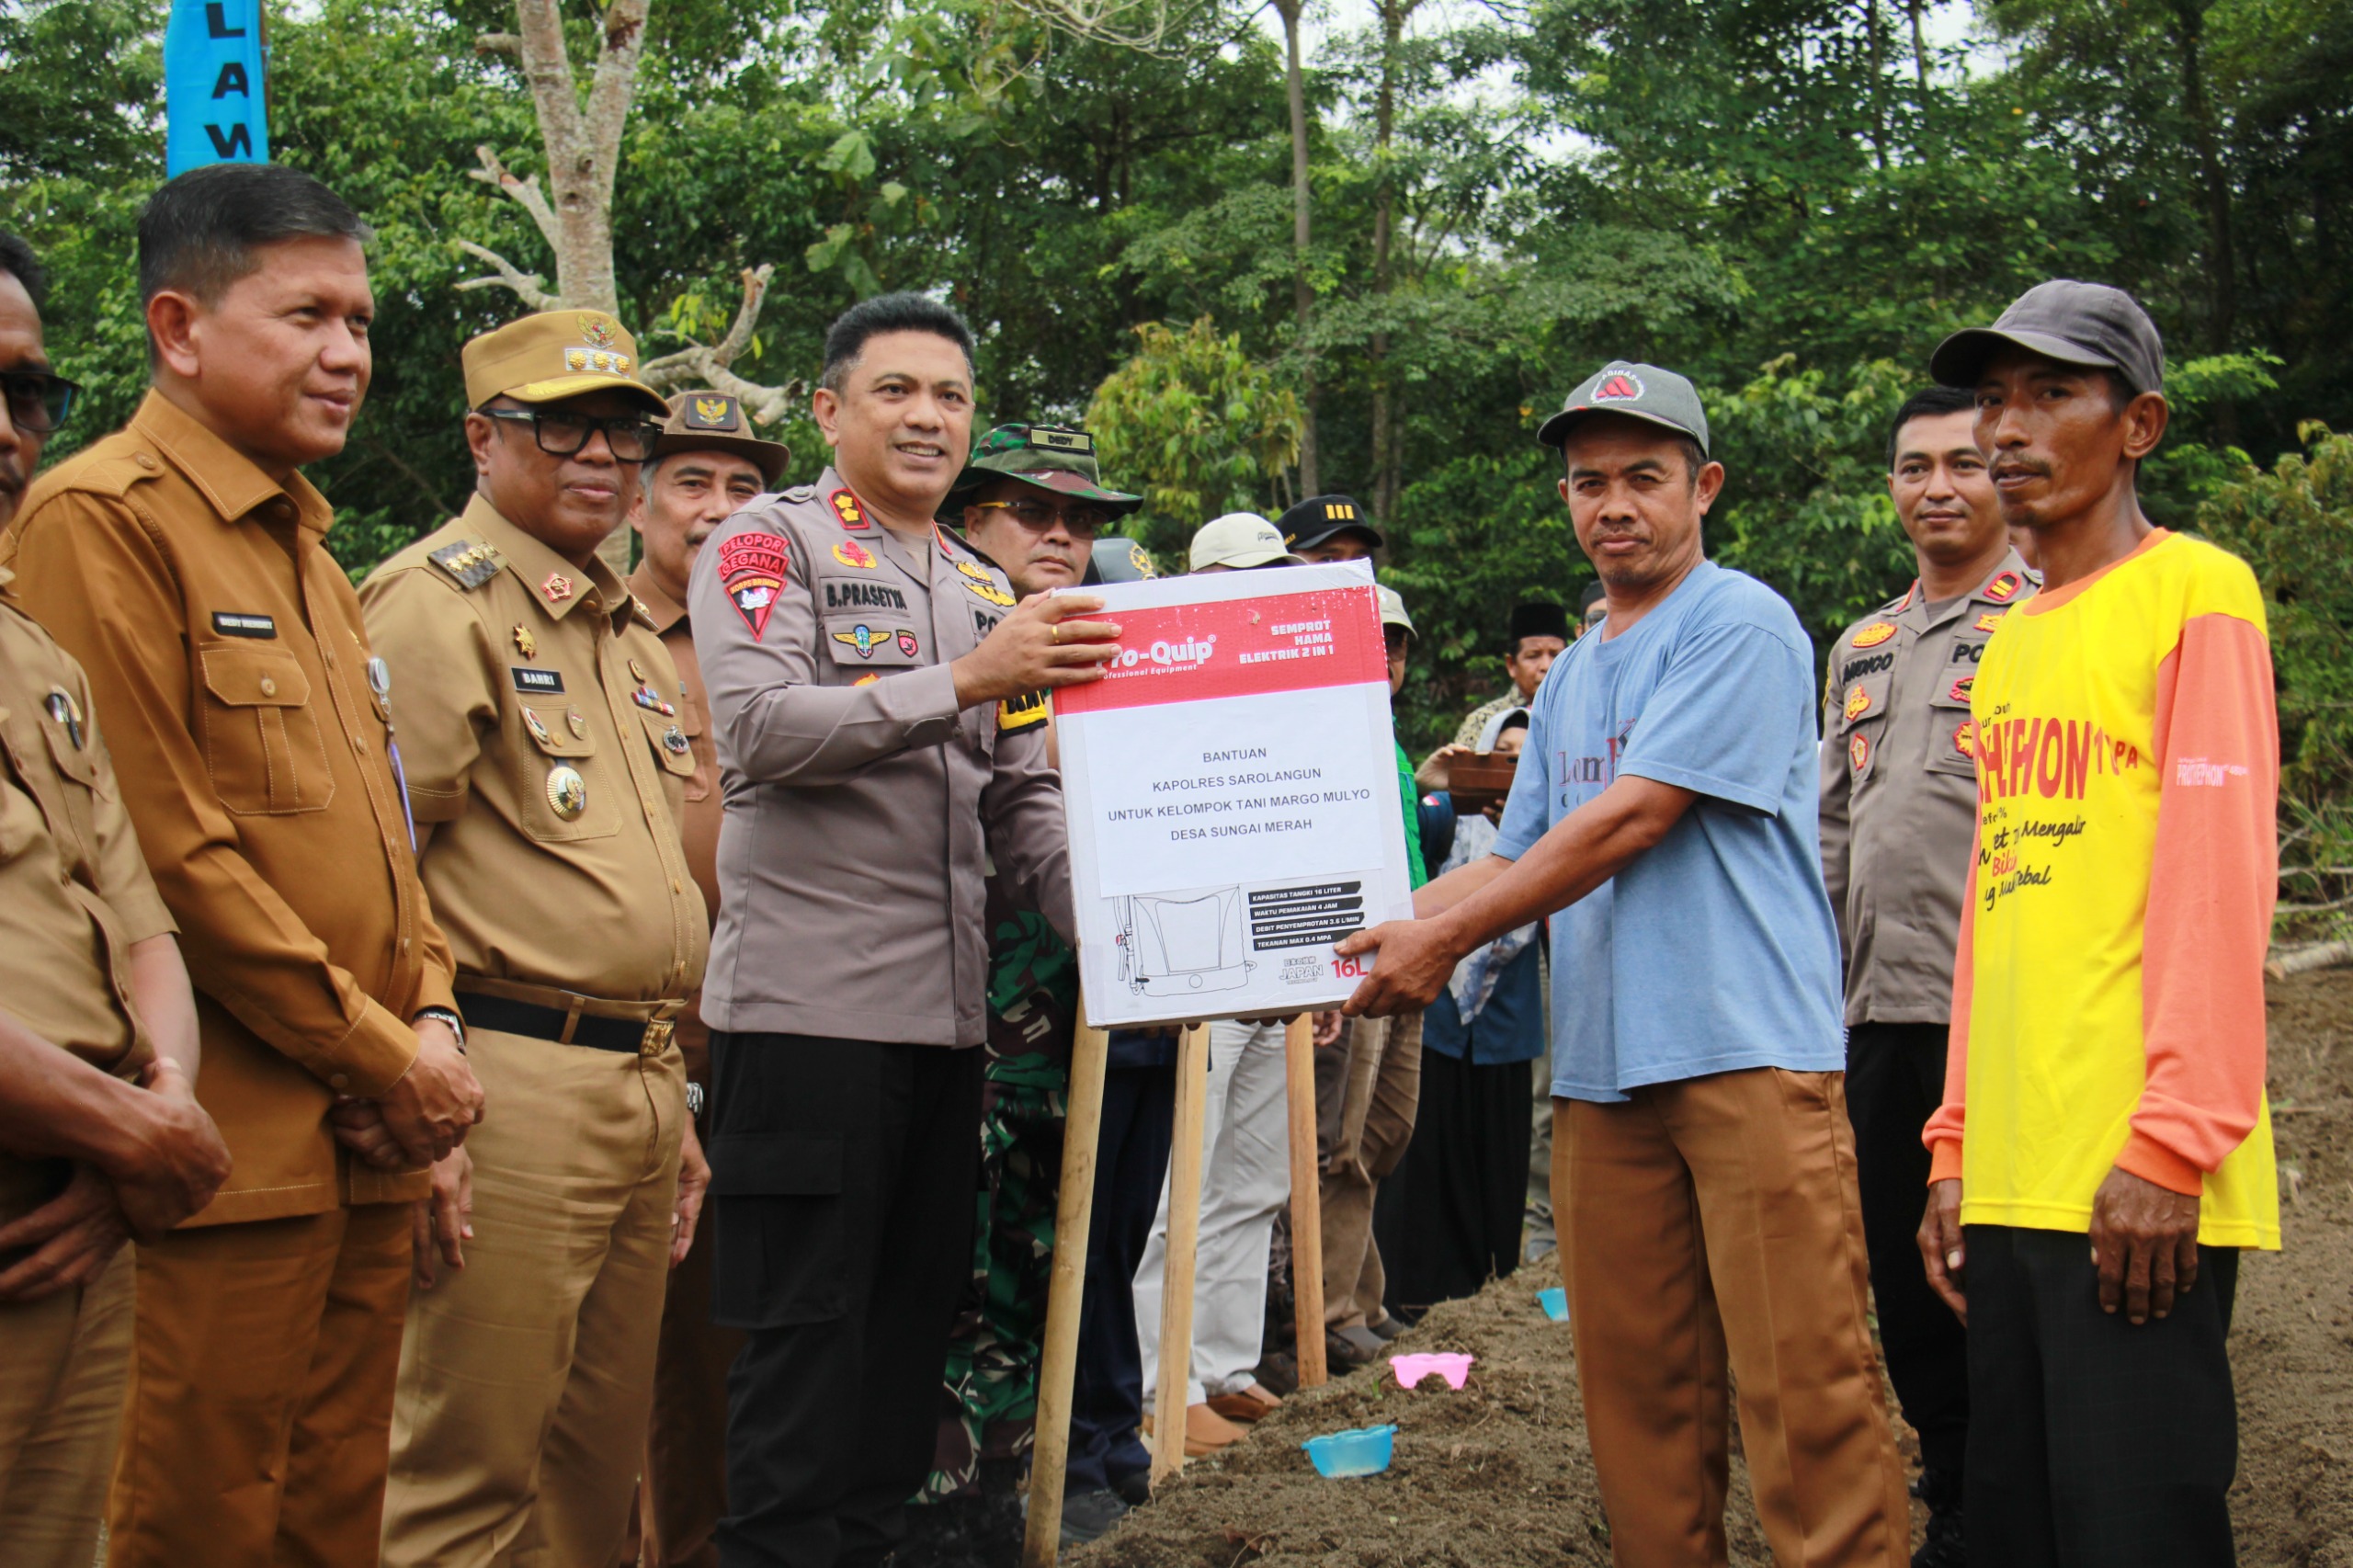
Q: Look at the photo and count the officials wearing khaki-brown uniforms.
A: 4